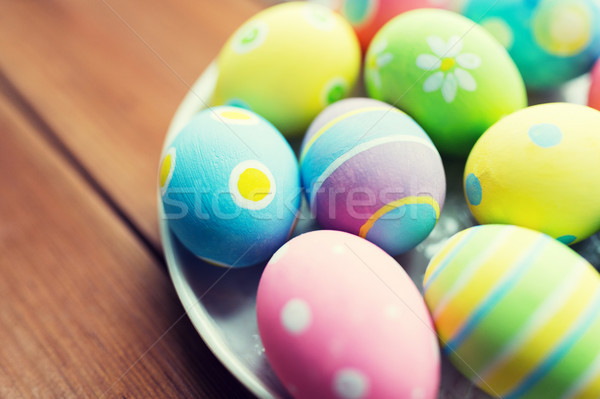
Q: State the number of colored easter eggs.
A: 10